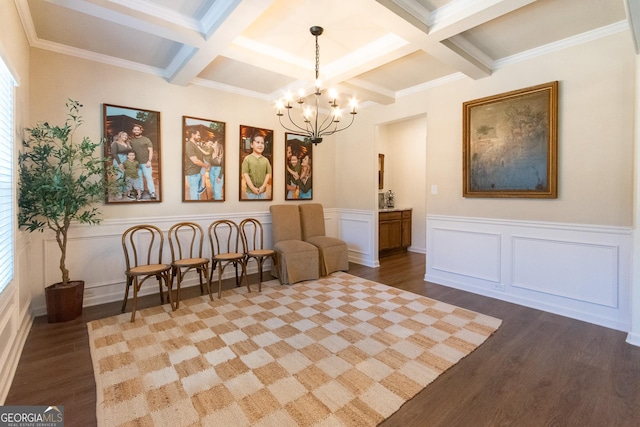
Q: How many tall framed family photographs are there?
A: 4